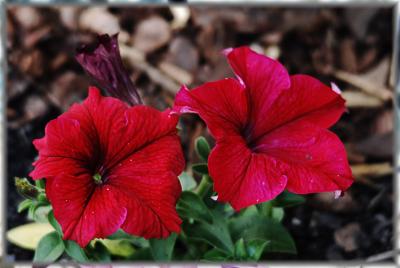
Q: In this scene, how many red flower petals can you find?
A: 10